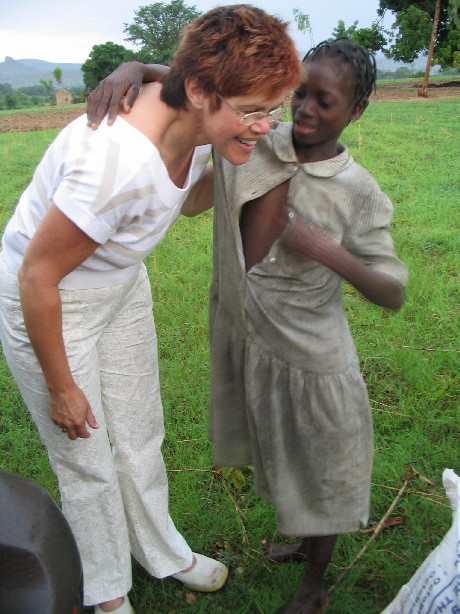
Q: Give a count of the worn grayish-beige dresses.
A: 1